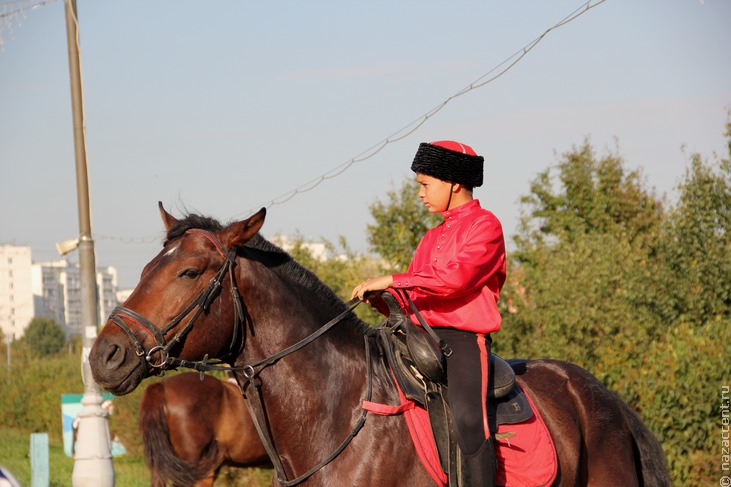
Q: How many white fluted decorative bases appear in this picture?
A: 1